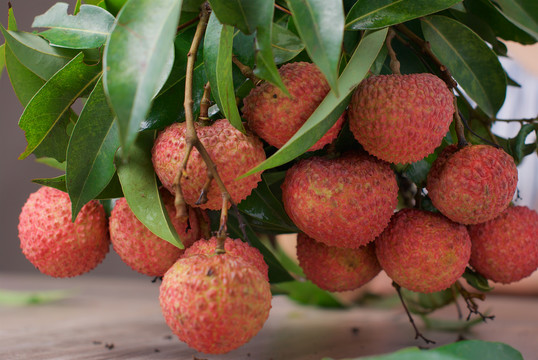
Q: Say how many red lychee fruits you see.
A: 12